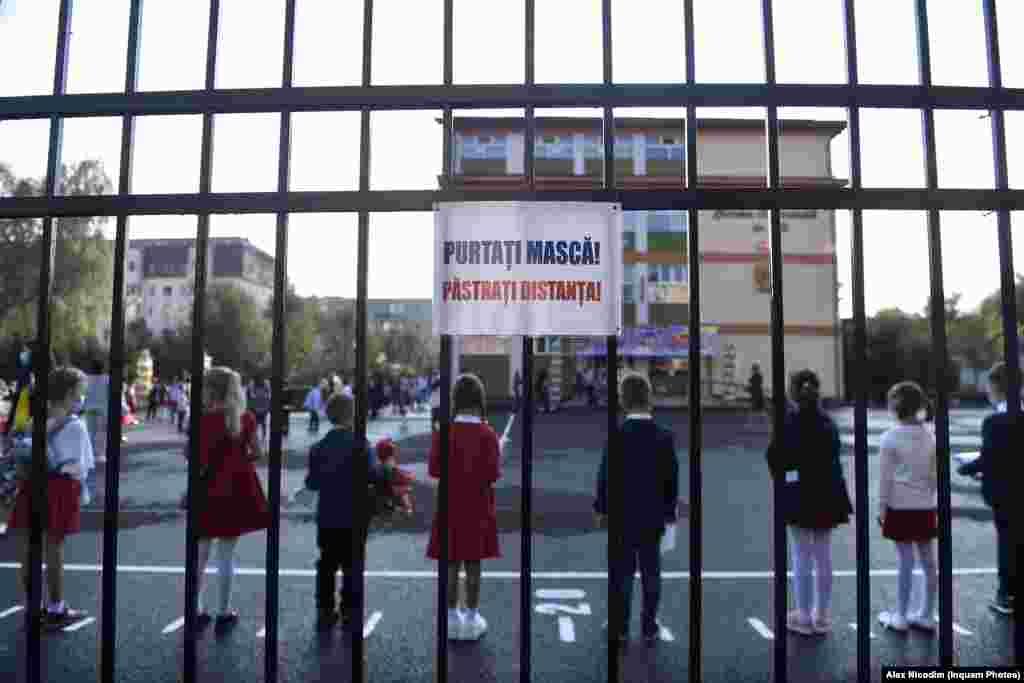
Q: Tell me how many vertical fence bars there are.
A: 13